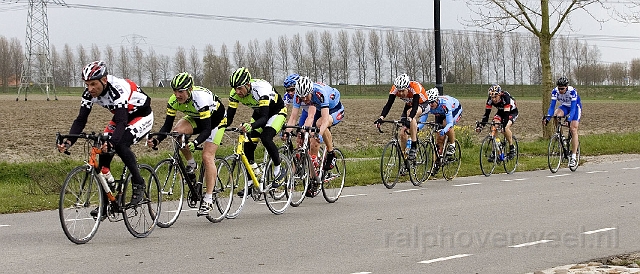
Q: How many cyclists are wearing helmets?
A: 9